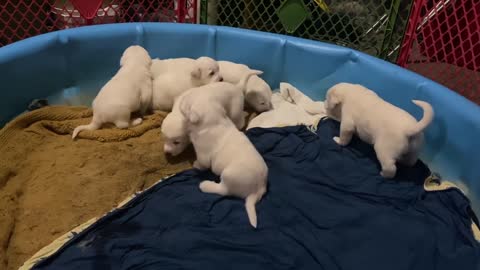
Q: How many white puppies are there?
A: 6